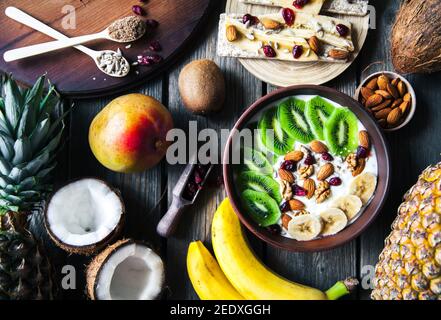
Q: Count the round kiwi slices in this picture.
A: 7